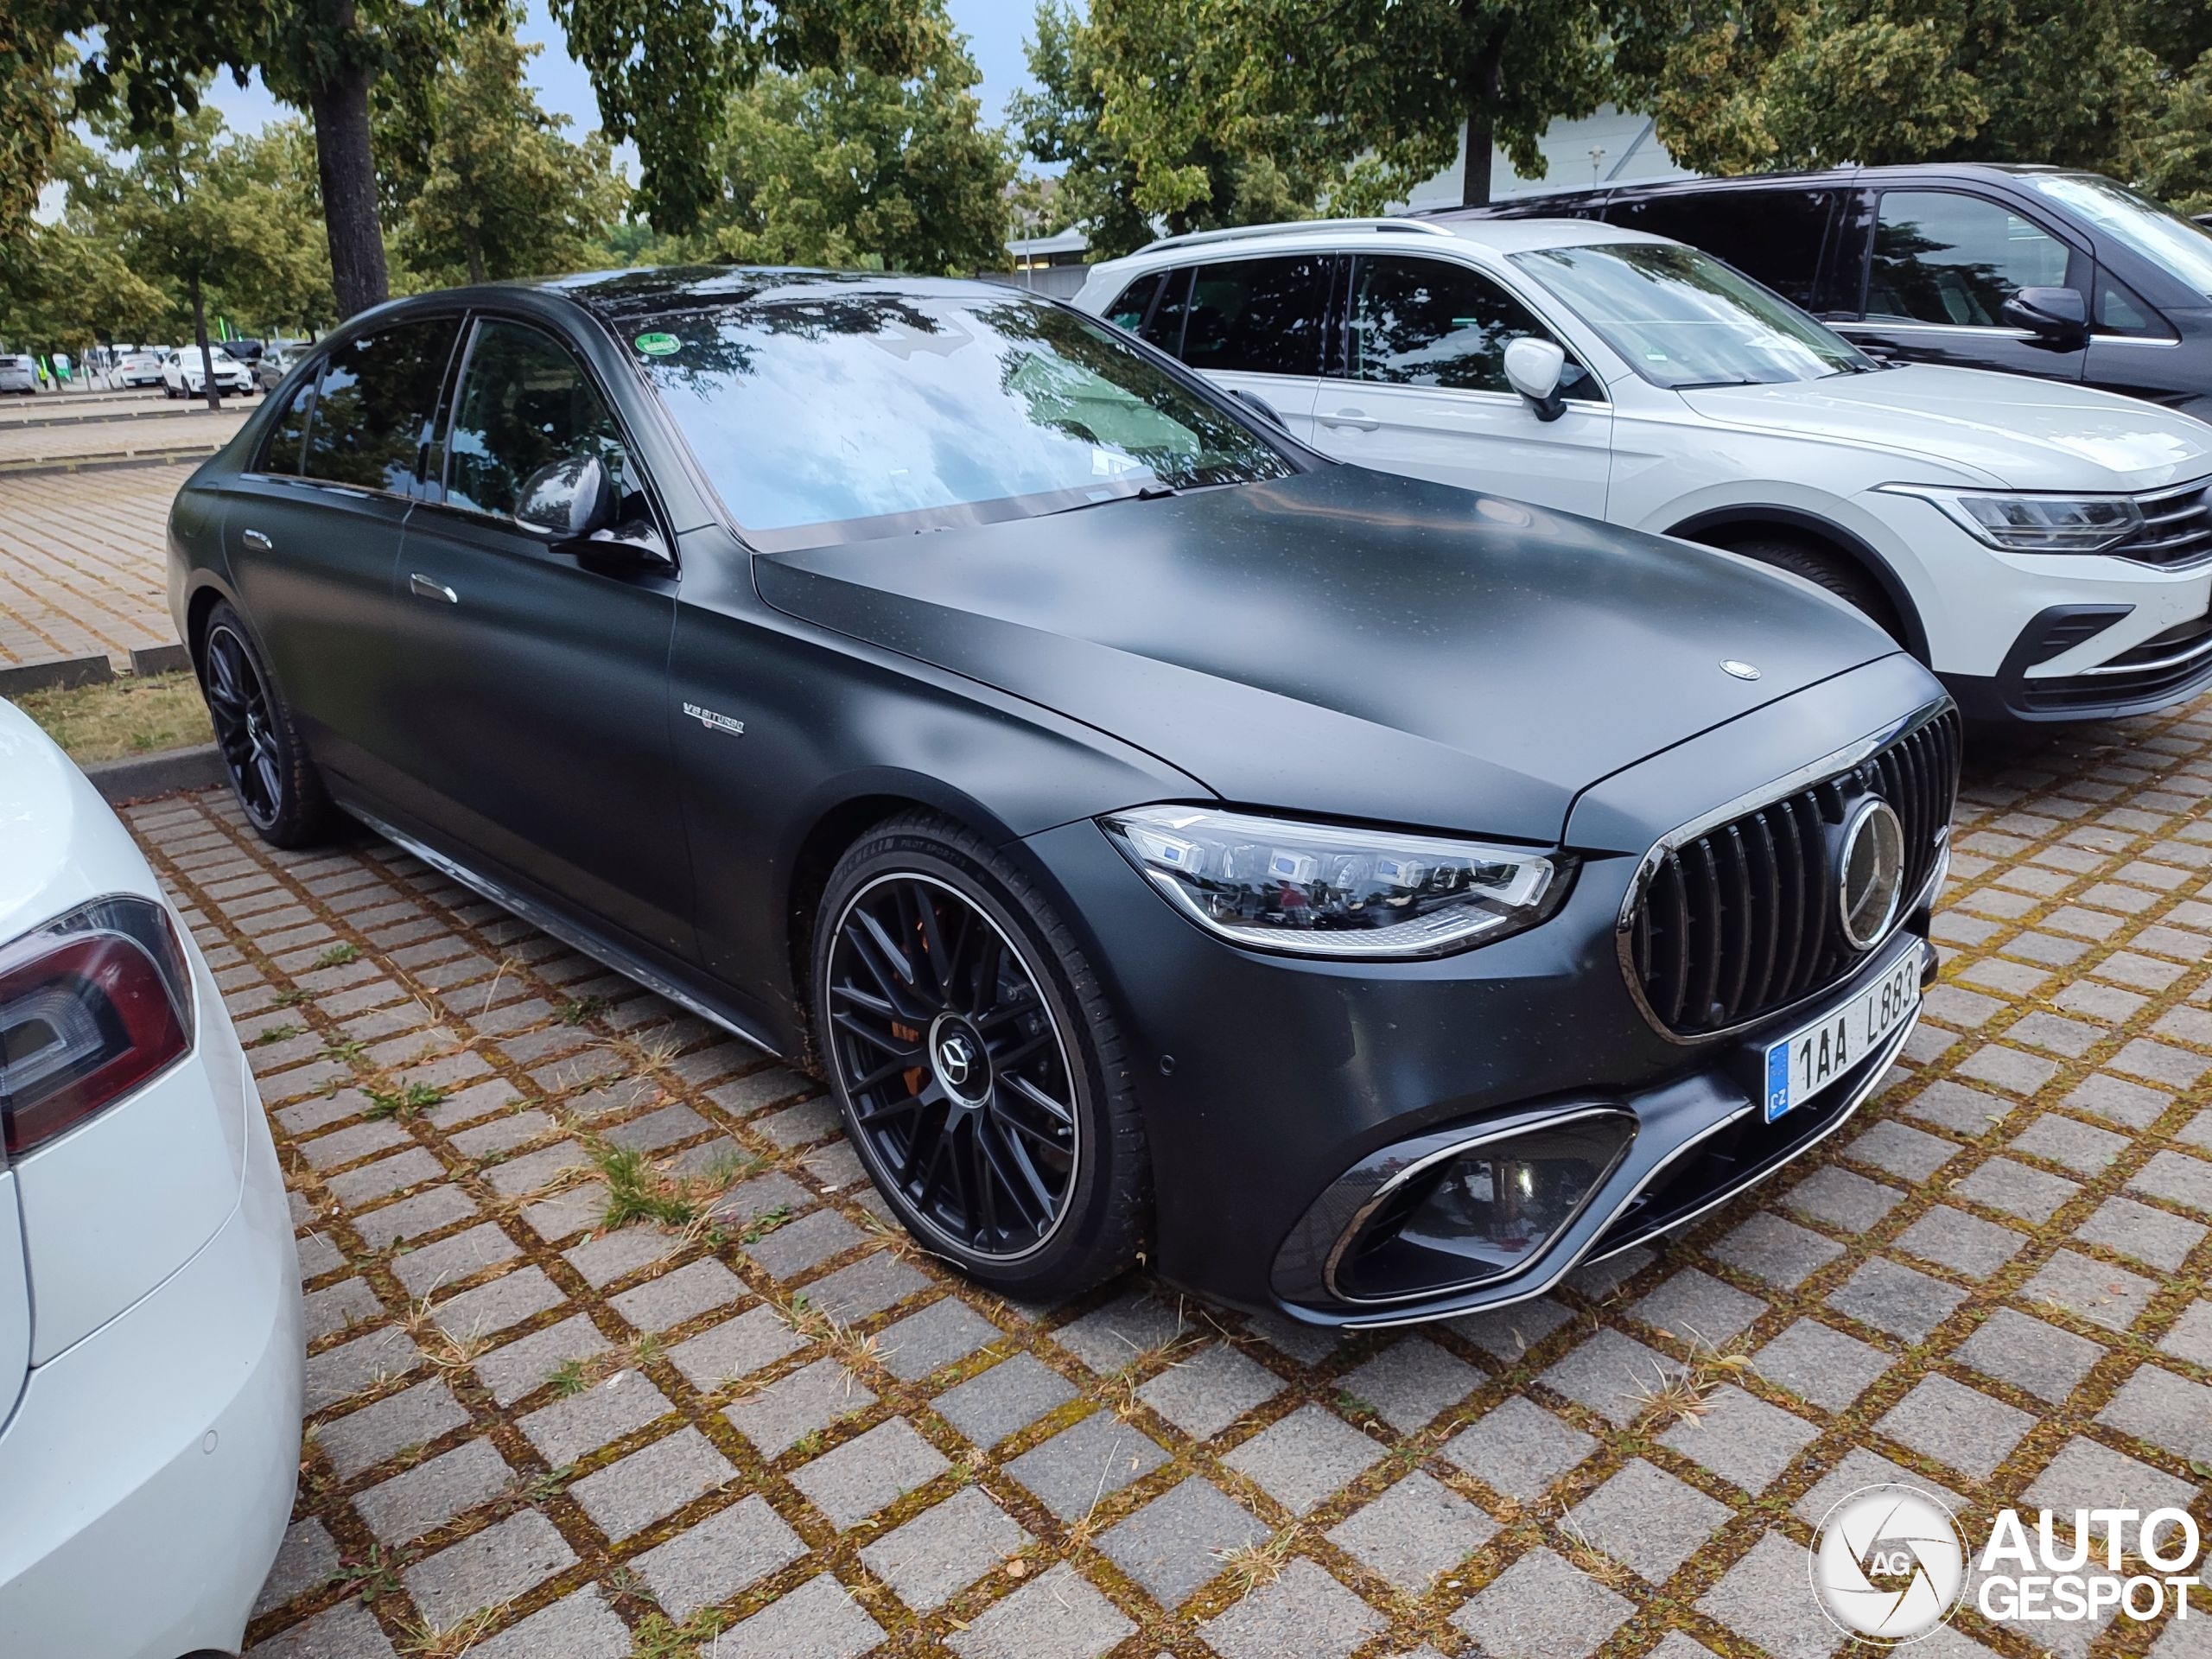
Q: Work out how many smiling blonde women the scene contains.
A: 0